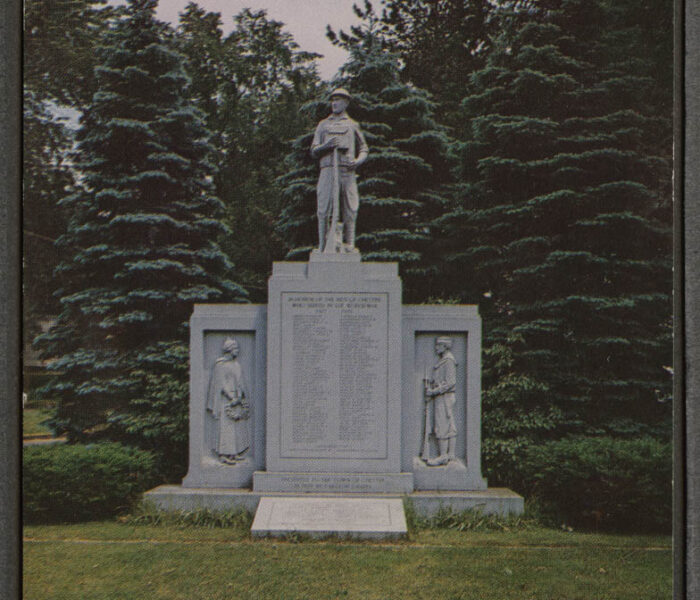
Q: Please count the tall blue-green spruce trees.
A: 3